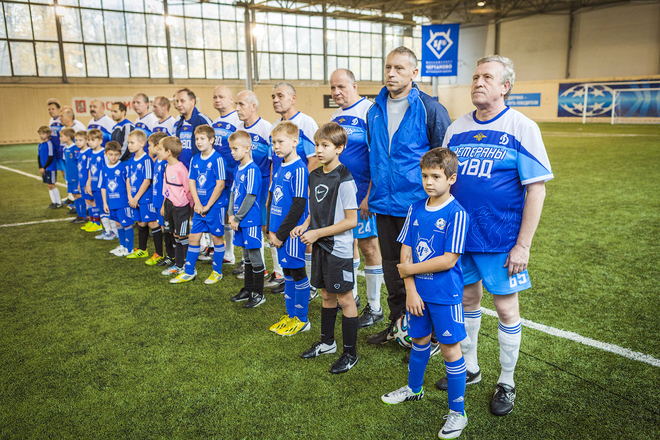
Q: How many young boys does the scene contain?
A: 13